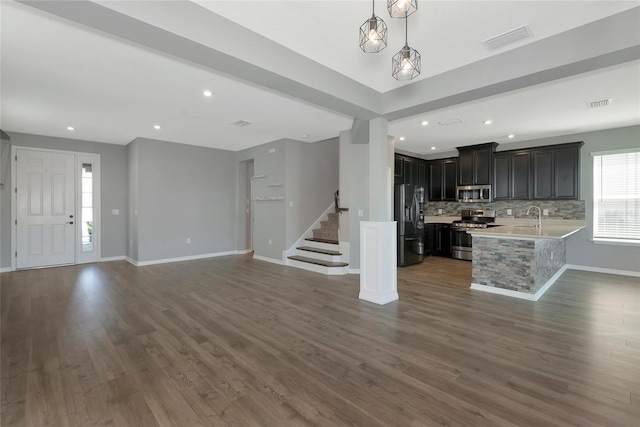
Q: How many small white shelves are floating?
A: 3